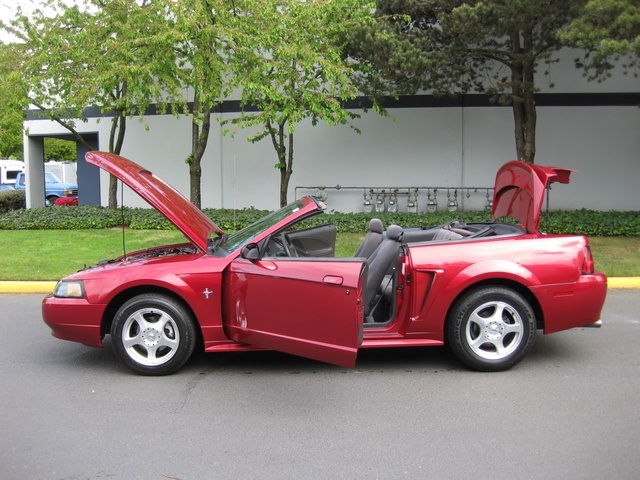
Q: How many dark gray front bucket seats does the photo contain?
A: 2